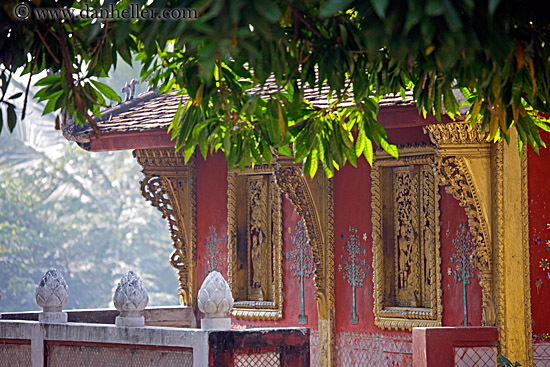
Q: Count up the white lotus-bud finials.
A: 3